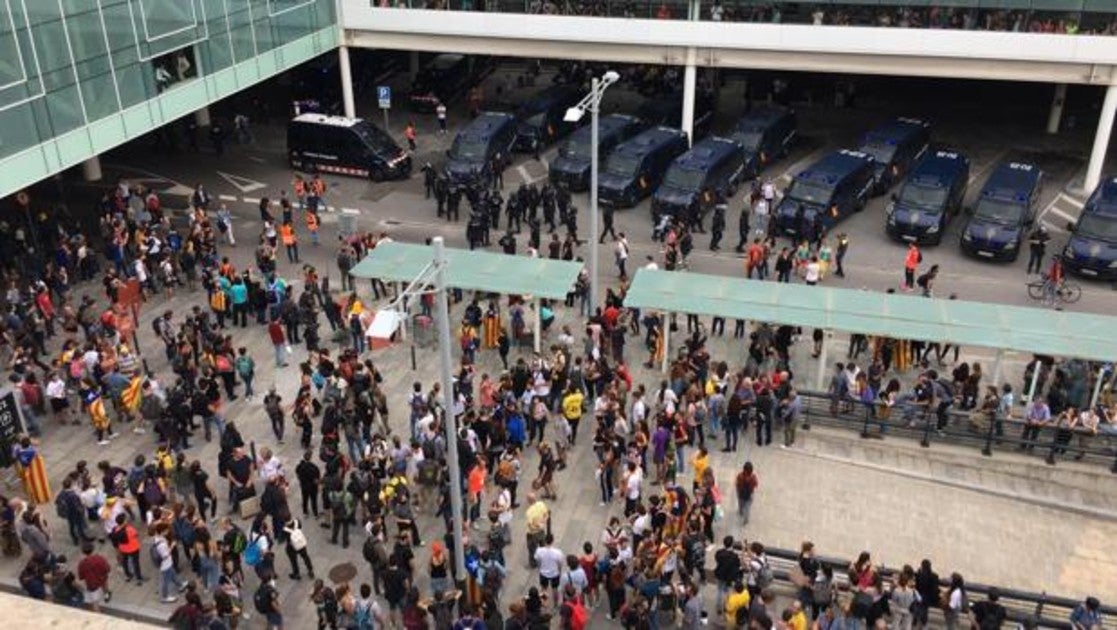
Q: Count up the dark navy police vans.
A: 12